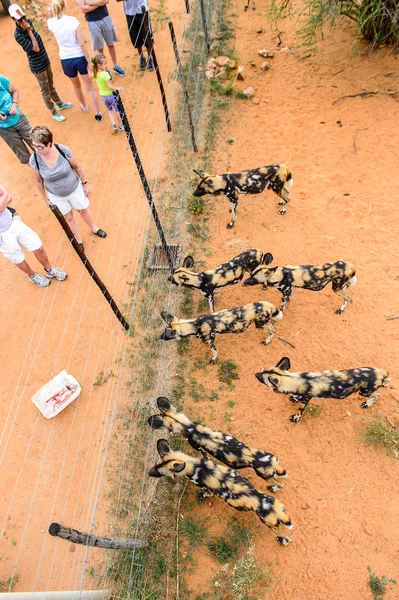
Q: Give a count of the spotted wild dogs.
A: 7